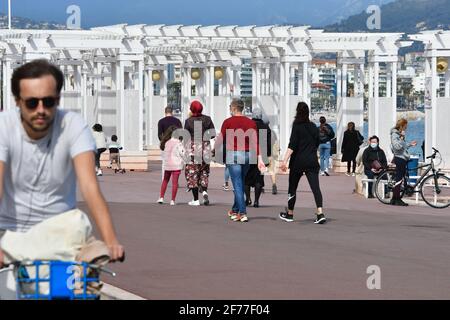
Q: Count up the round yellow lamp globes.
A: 4